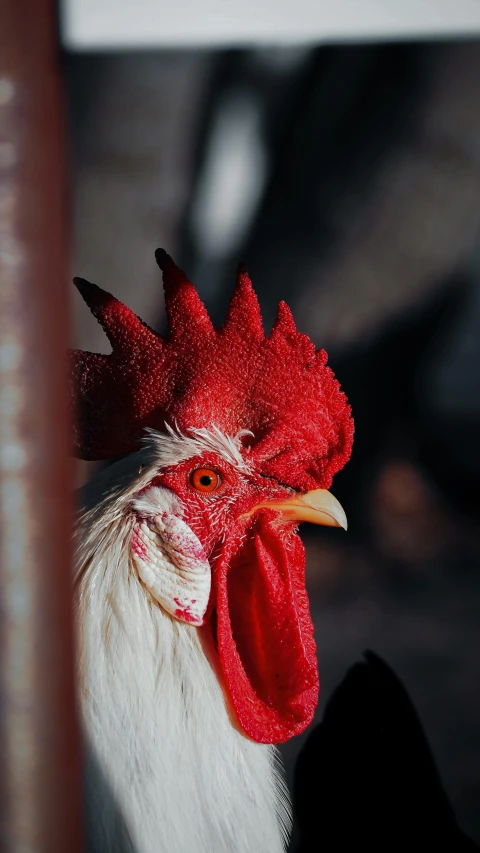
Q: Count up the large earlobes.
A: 1